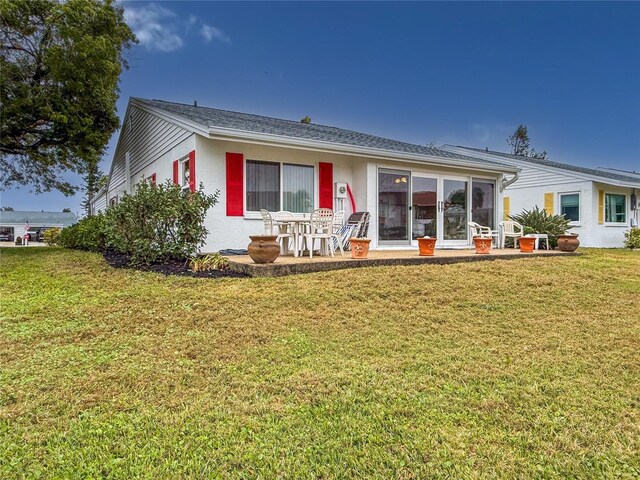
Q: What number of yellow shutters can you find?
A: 3